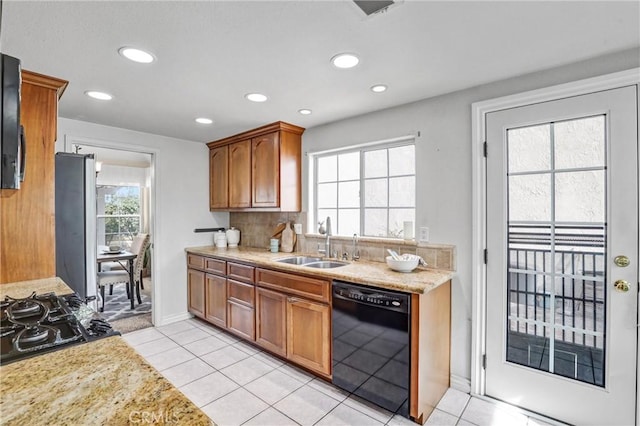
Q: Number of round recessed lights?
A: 7